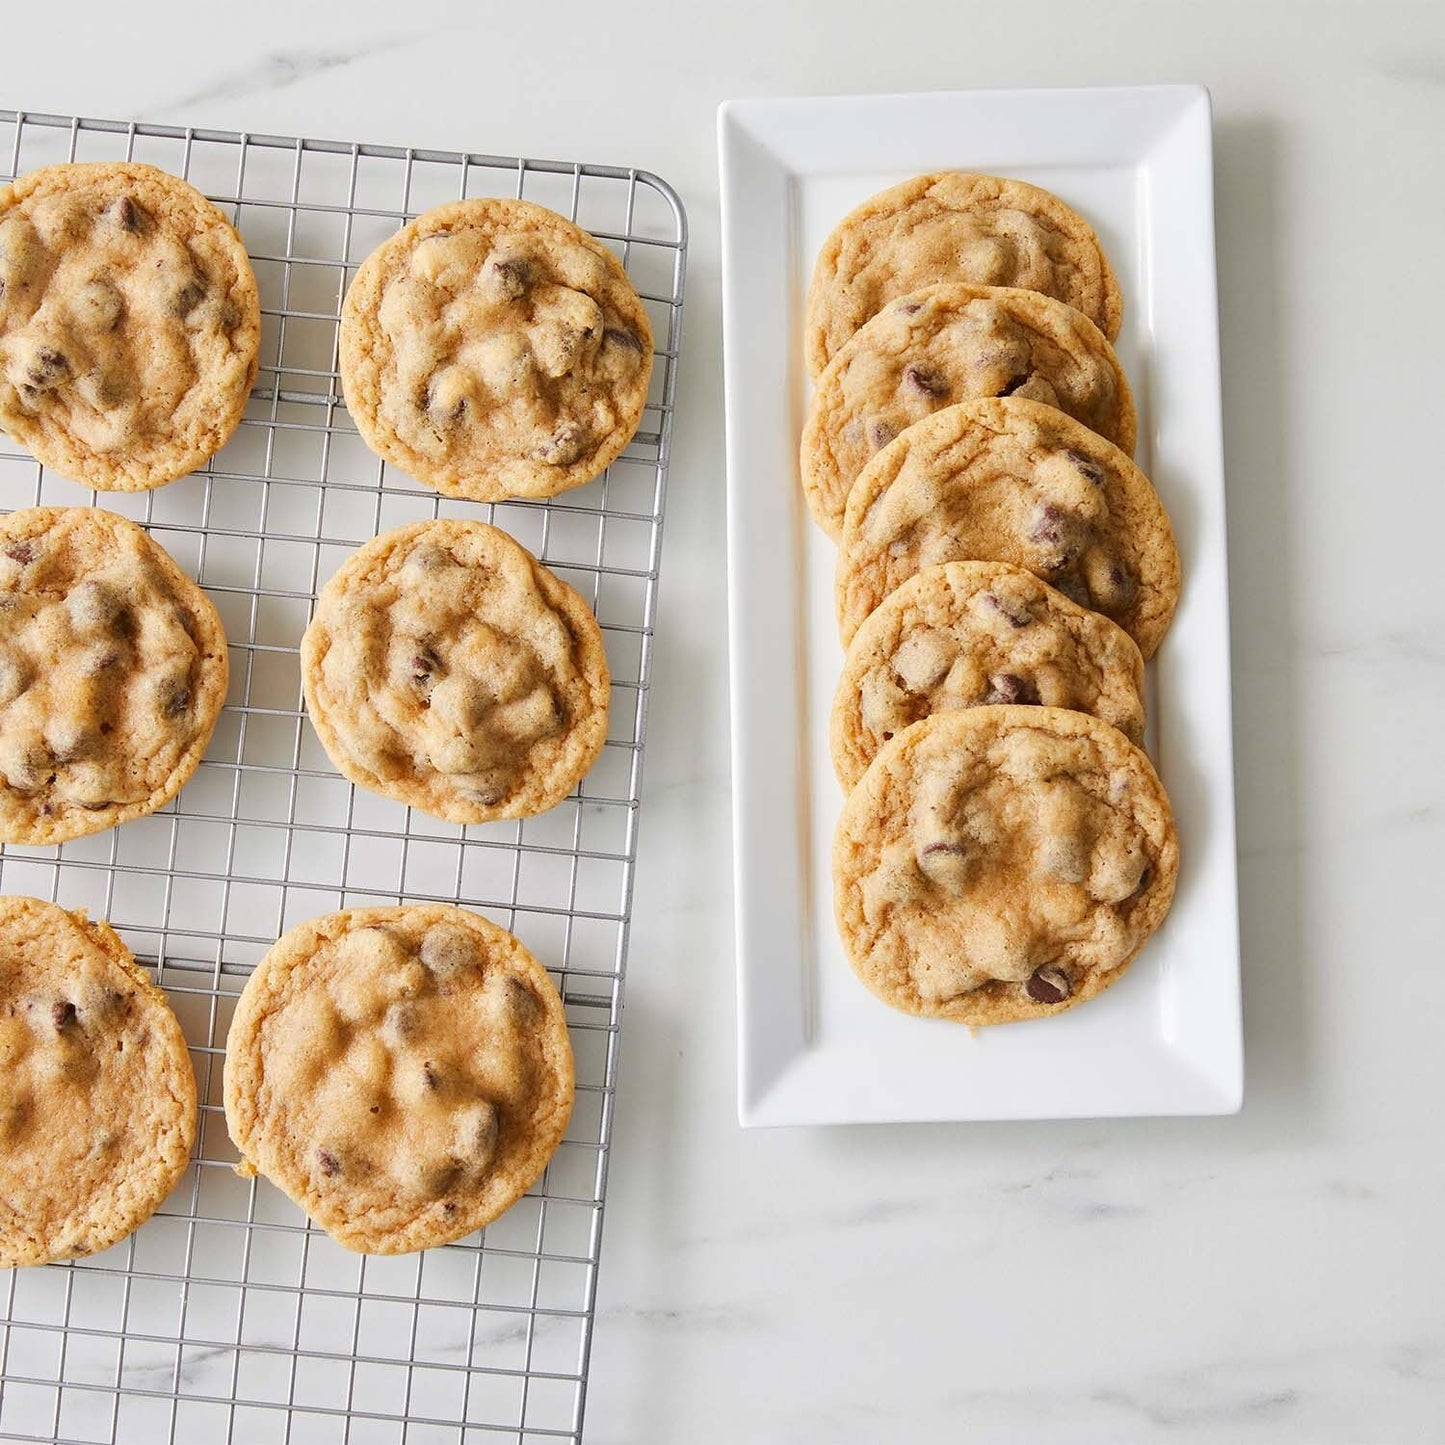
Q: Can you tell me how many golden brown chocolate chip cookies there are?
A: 11